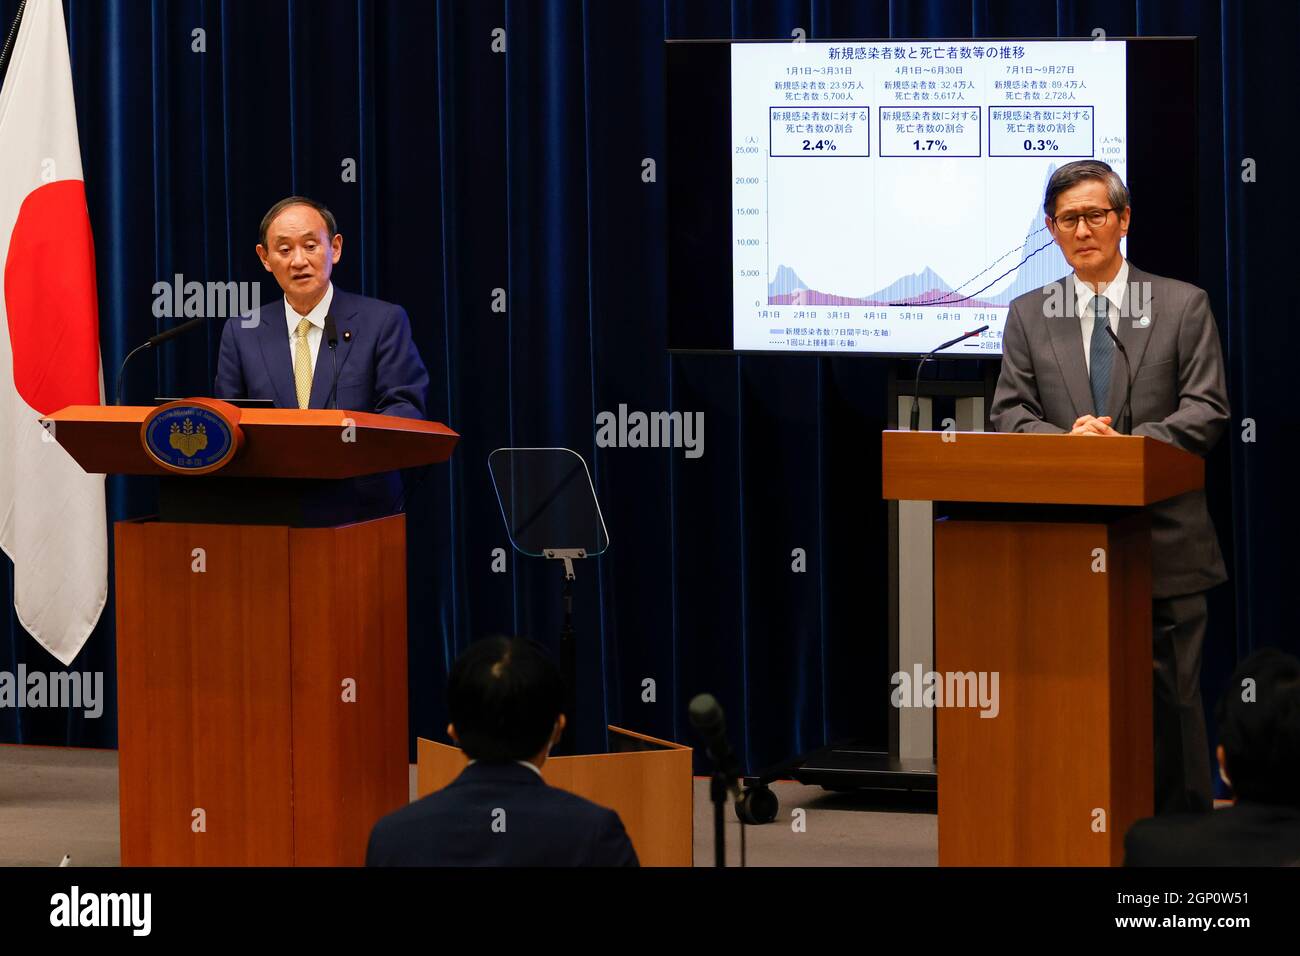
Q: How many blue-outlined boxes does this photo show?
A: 3